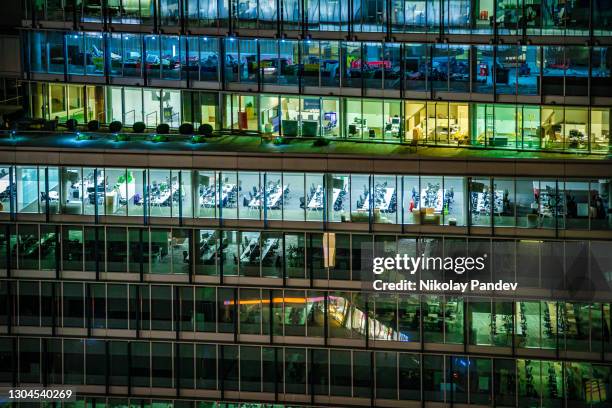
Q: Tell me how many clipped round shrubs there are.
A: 7